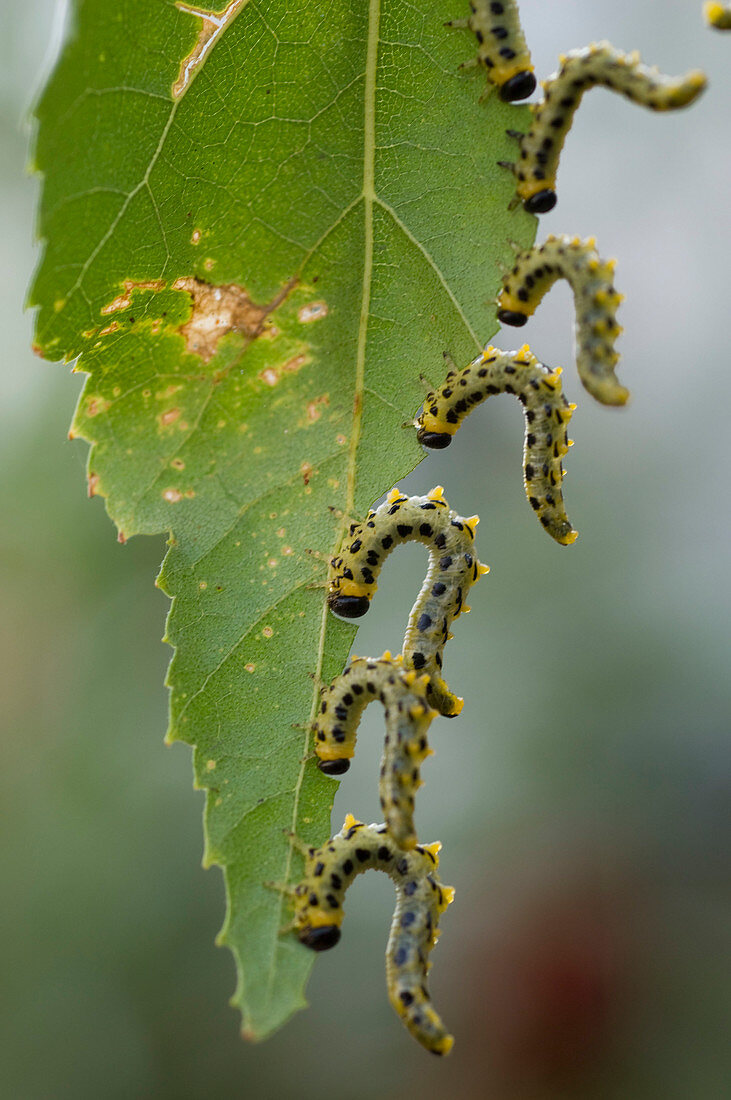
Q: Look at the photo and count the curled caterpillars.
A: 6